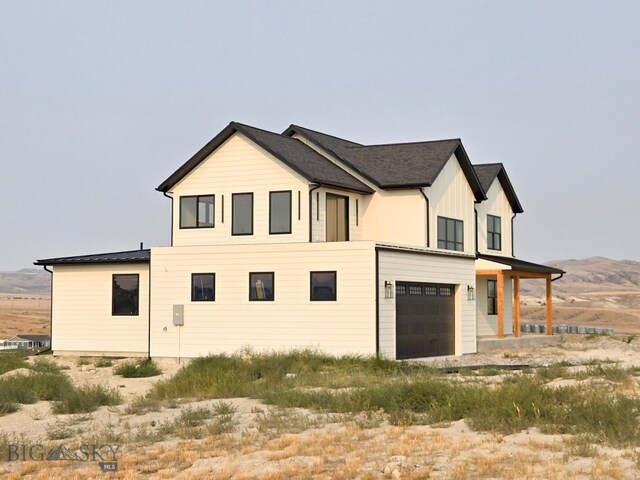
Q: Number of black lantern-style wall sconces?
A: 2